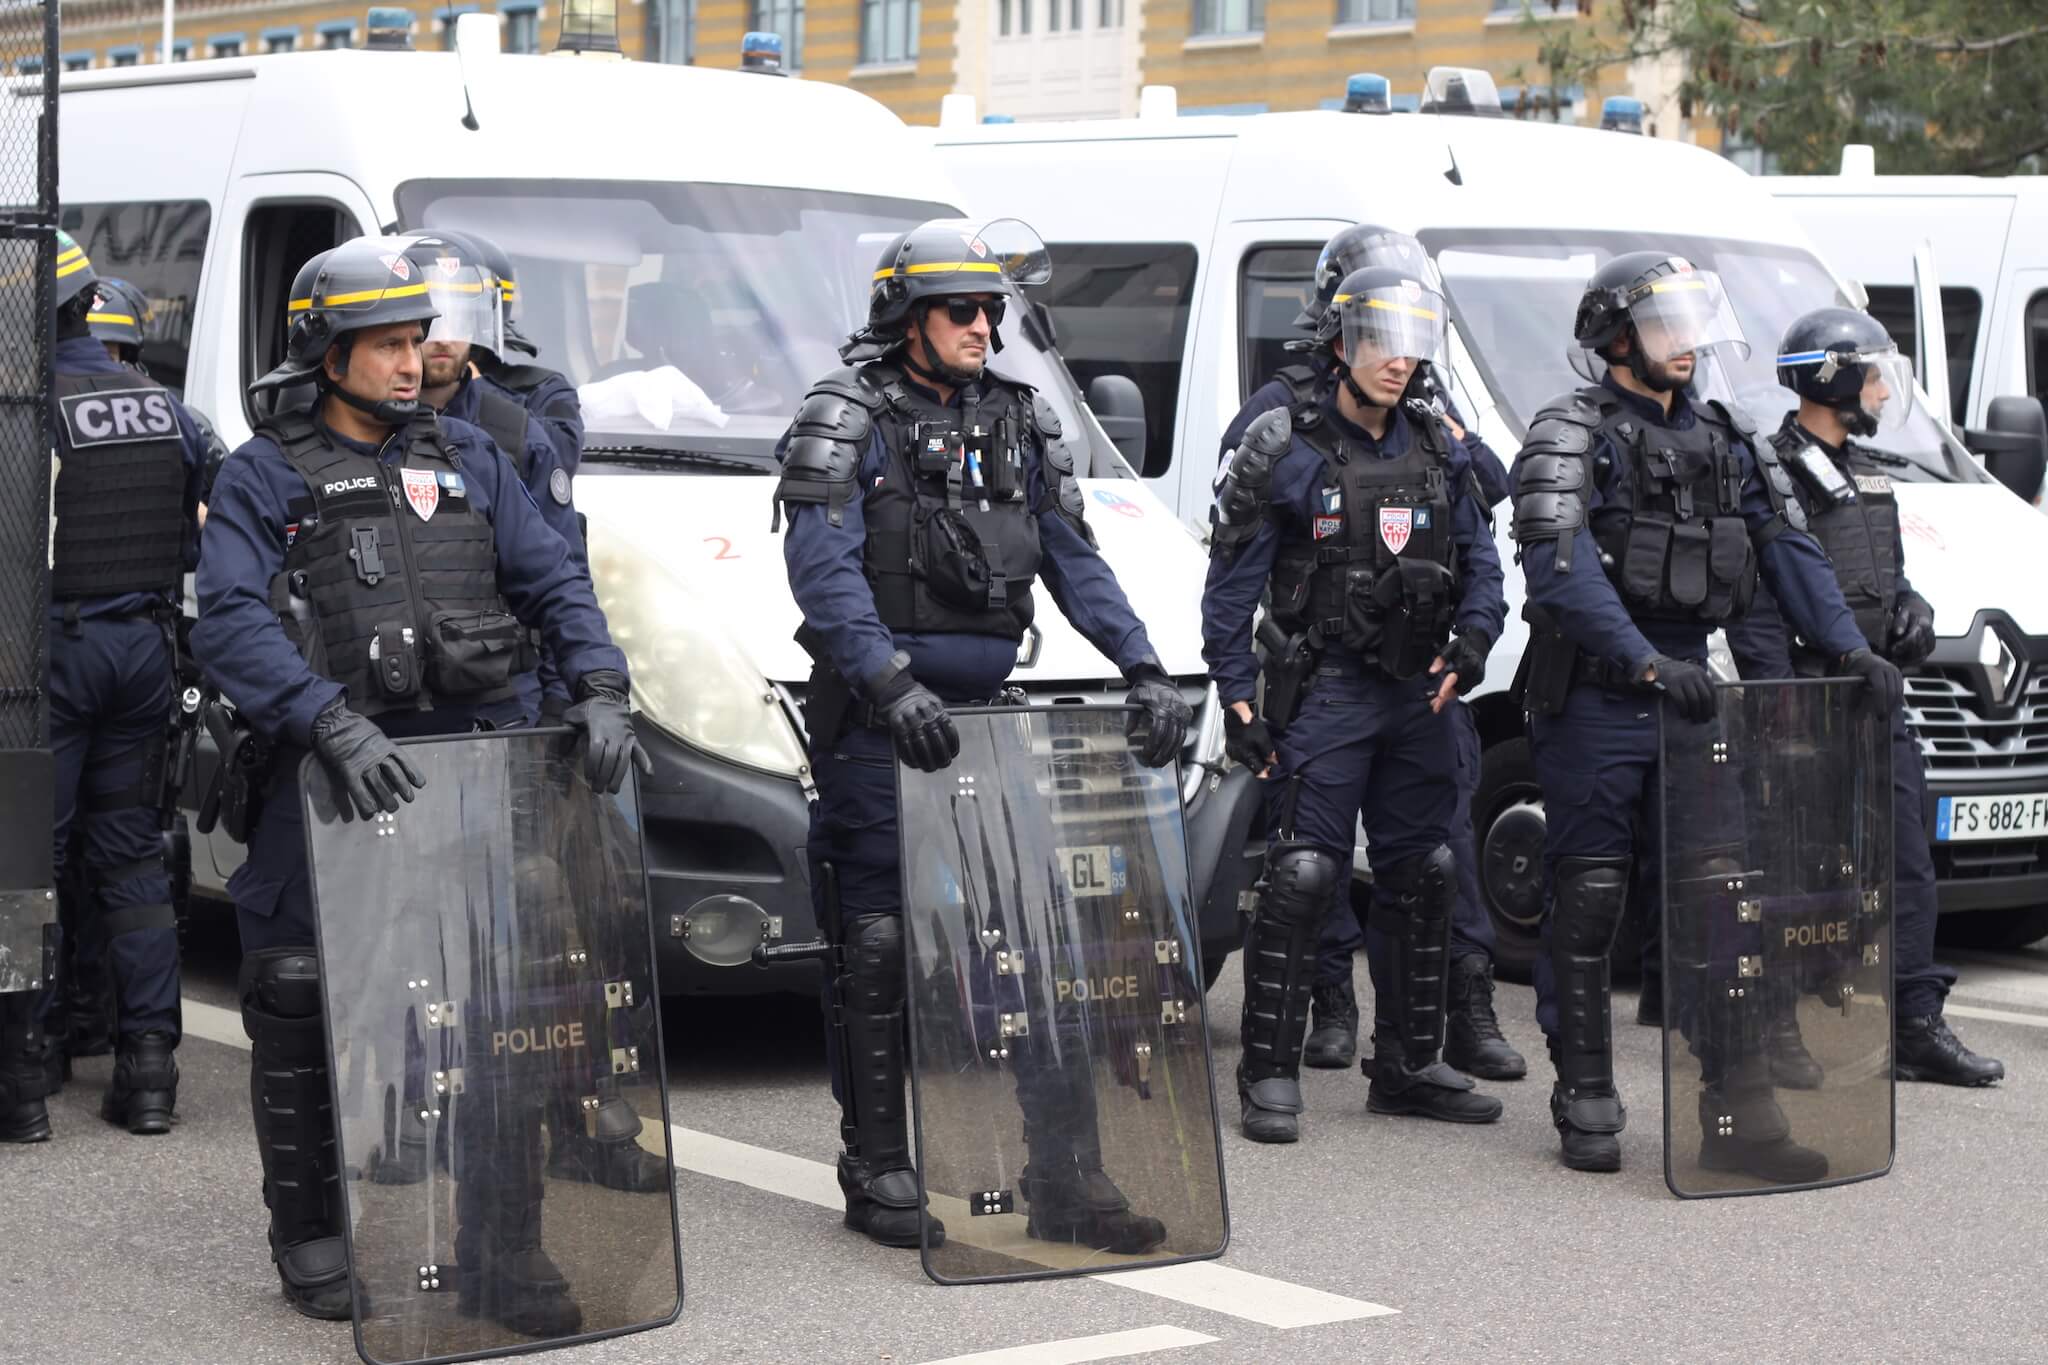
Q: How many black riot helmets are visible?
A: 10